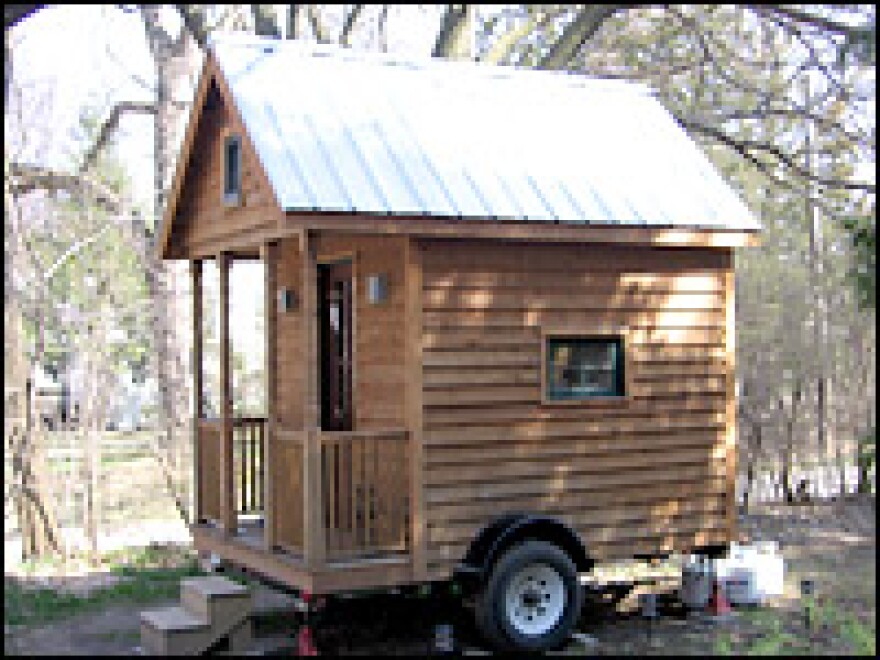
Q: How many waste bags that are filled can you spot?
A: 0